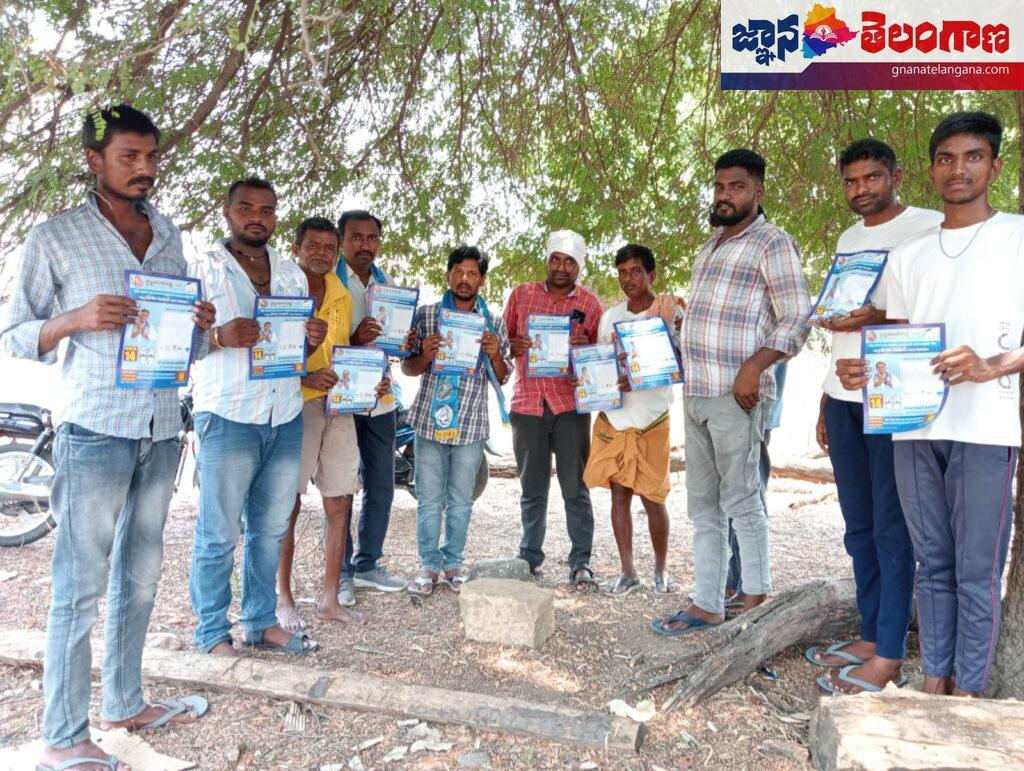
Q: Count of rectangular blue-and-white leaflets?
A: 10